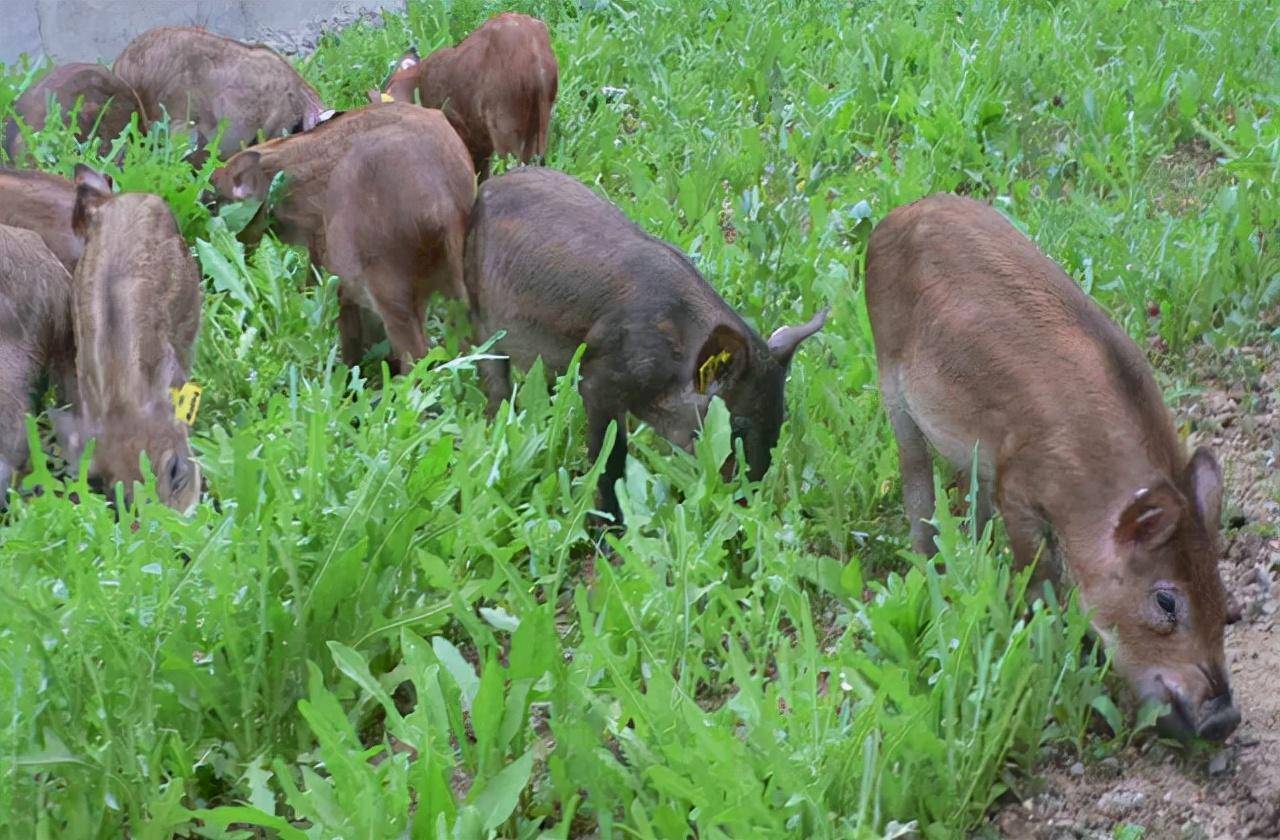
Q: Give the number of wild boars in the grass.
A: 9